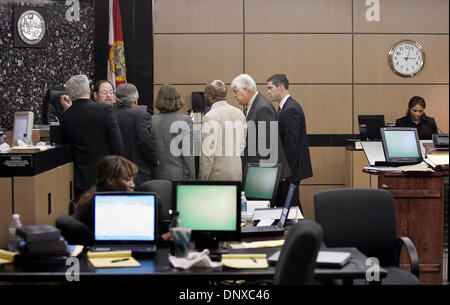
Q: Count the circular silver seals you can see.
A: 1